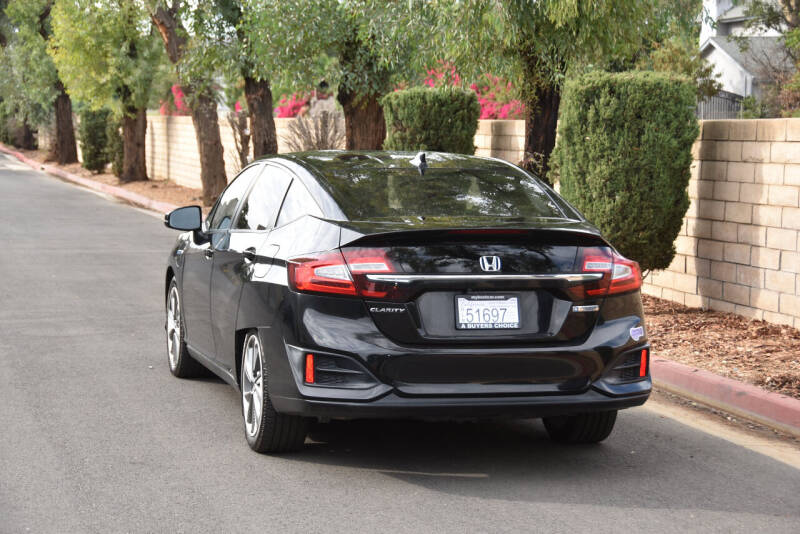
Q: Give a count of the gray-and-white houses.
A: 1